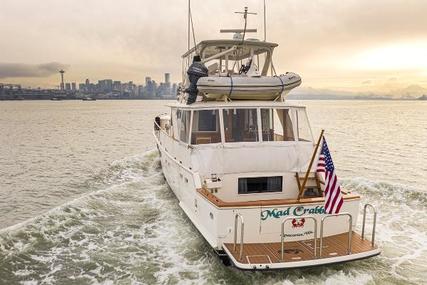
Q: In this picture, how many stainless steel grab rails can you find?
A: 4